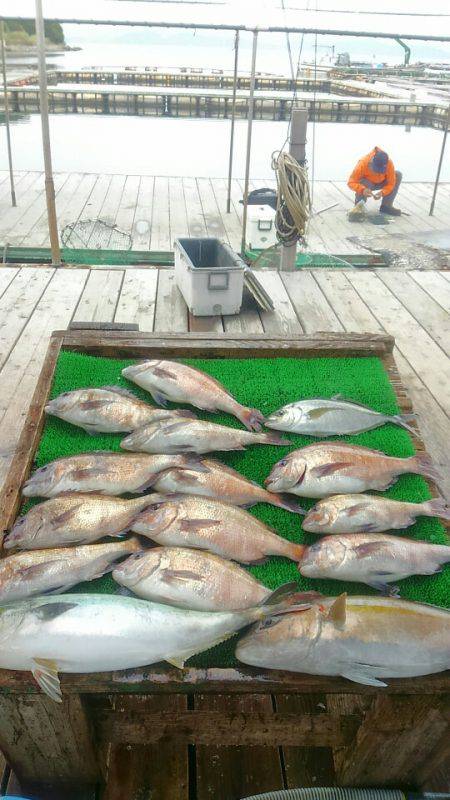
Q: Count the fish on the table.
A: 15